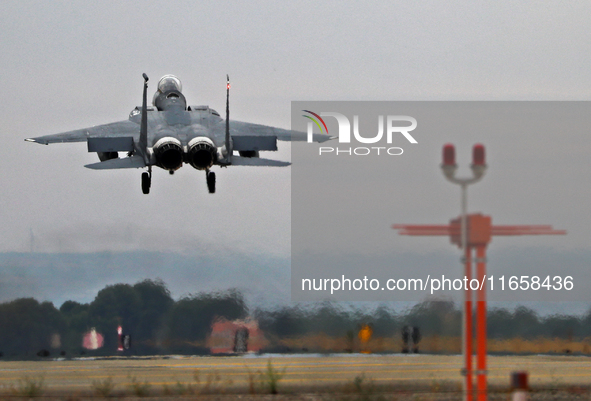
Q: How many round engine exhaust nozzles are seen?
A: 2